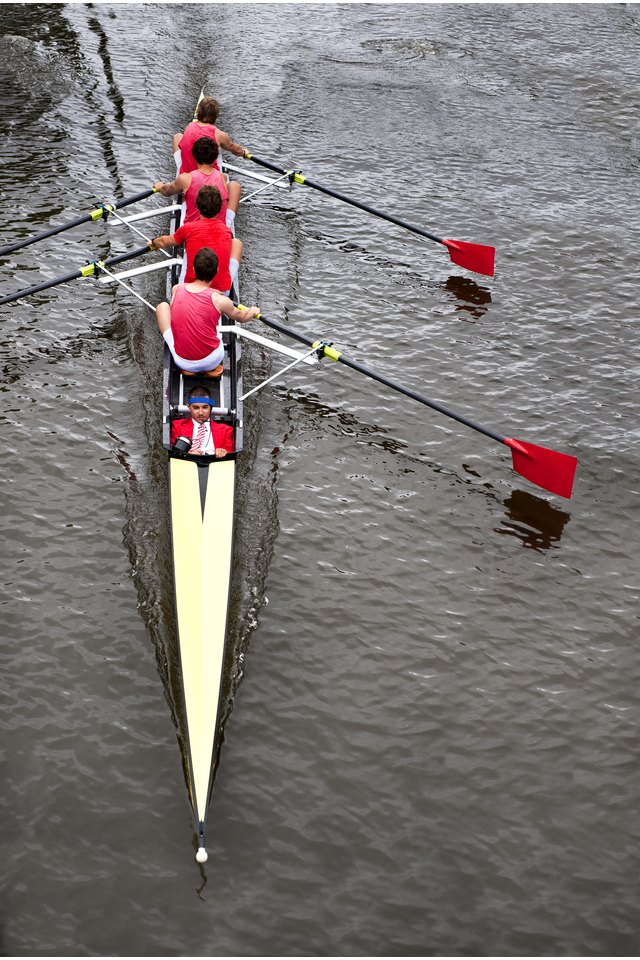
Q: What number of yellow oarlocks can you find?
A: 4